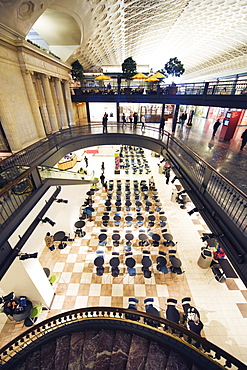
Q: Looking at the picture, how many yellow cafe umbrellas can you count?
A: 4